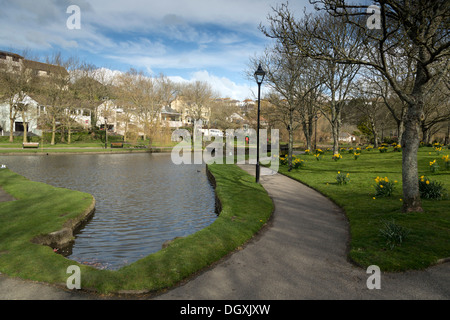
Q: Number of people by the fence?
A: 0